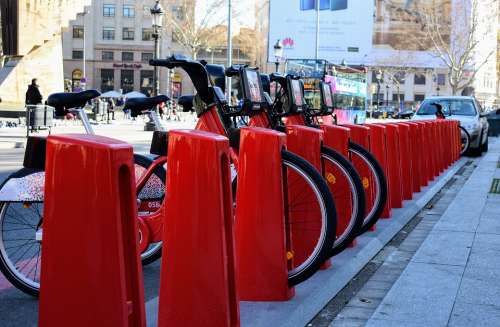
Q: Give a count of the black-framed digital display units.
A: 3